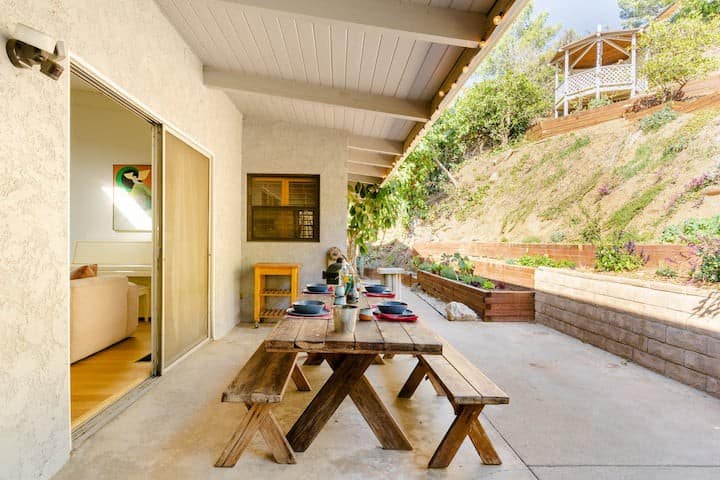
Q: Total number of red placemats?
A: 4